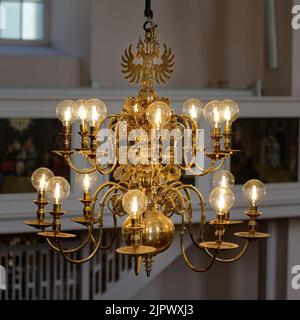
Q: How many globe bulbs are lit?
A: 14